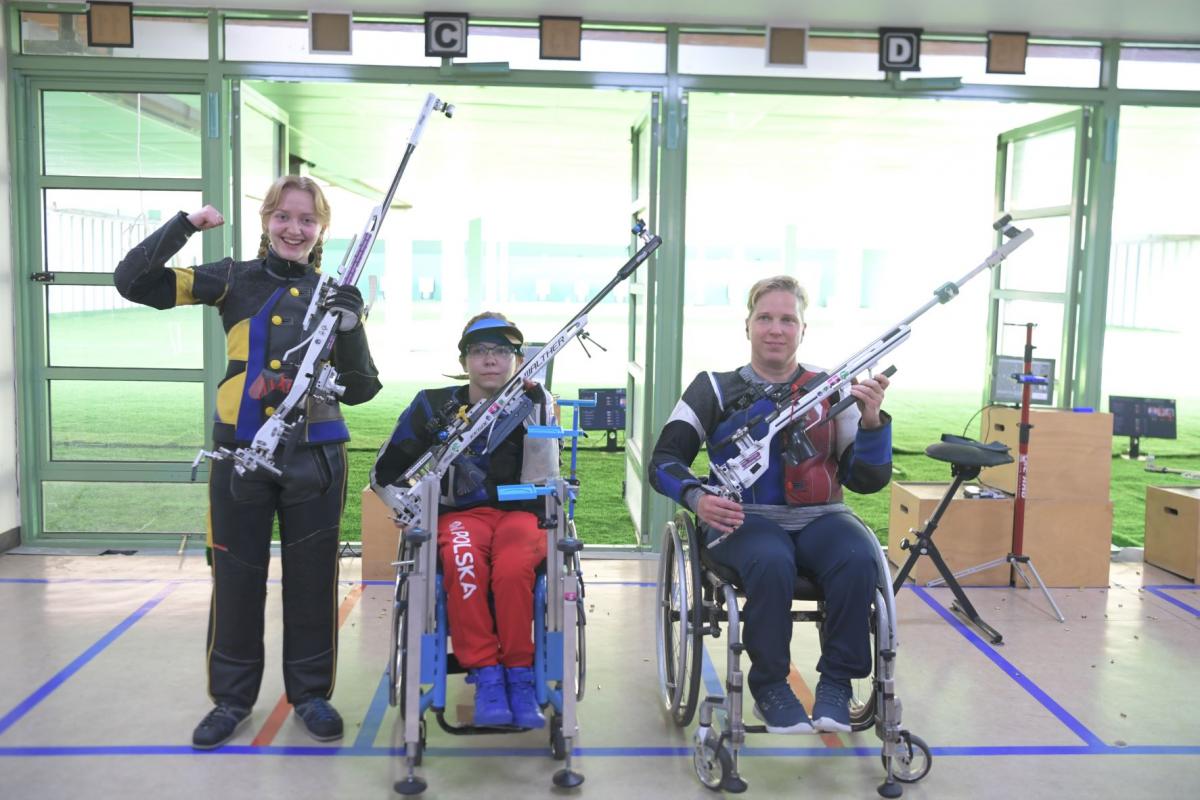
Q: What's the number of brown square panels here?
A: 5